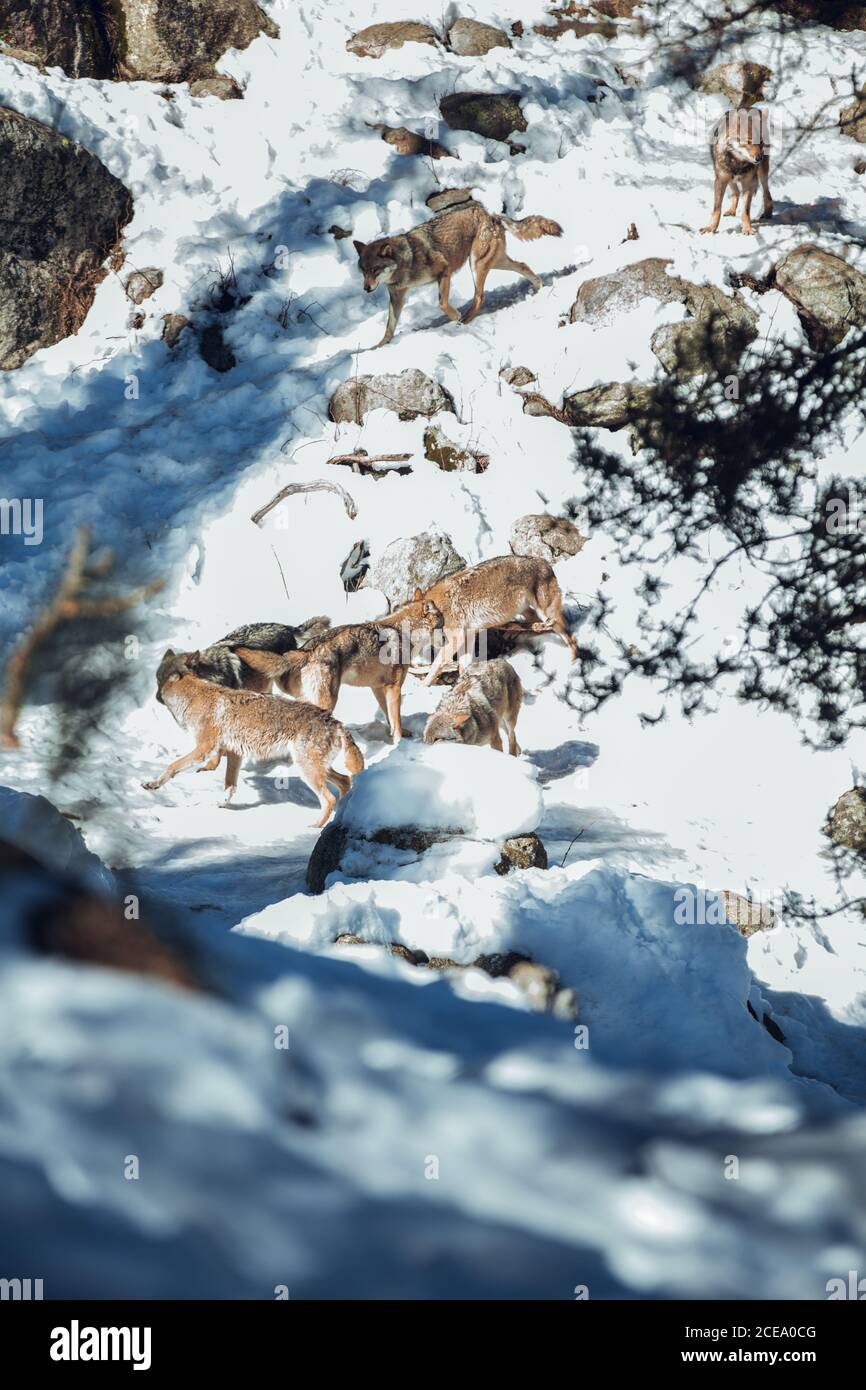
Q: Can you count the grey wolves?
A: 7